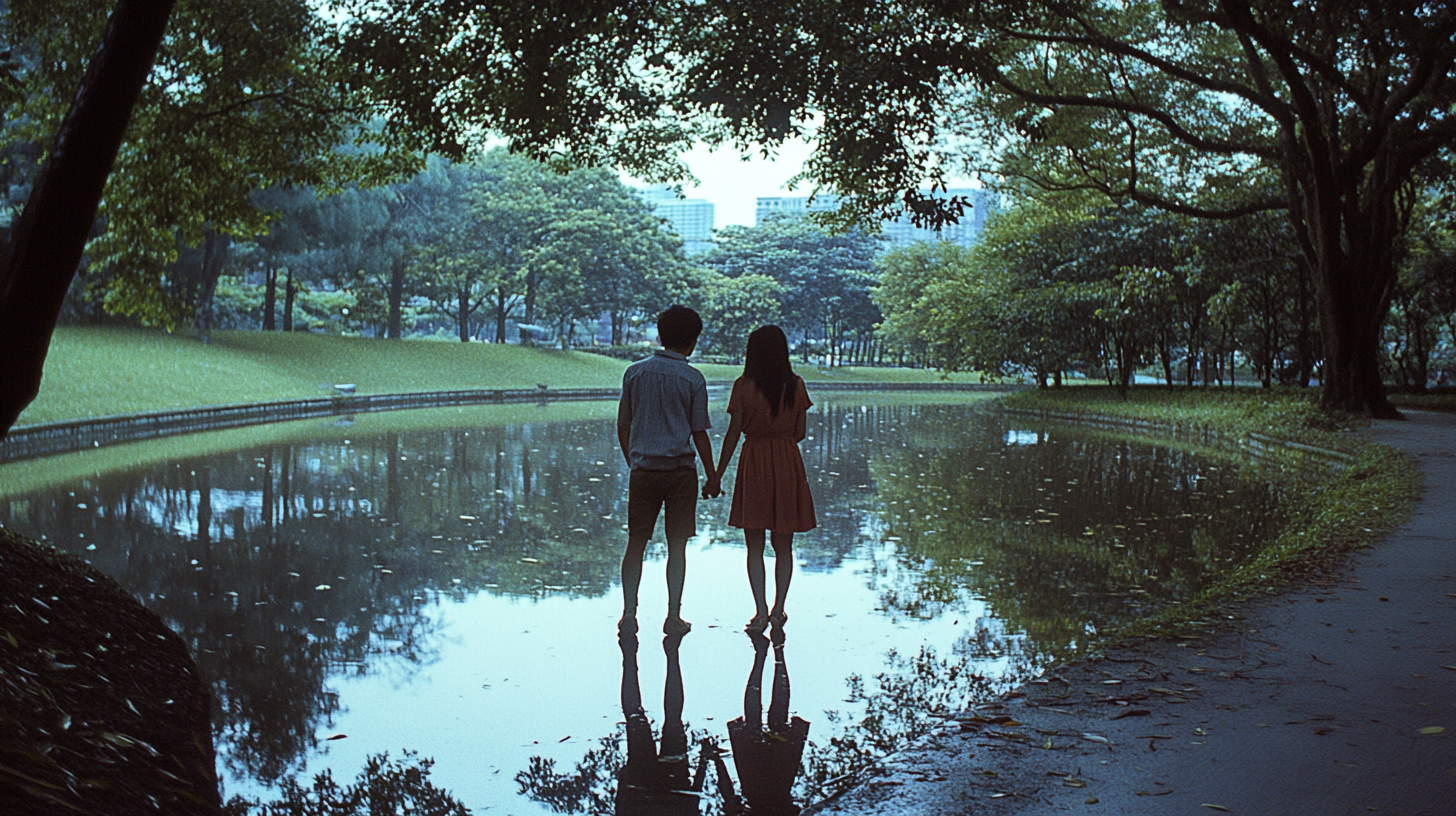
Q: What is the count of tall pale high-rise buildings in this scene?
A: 3